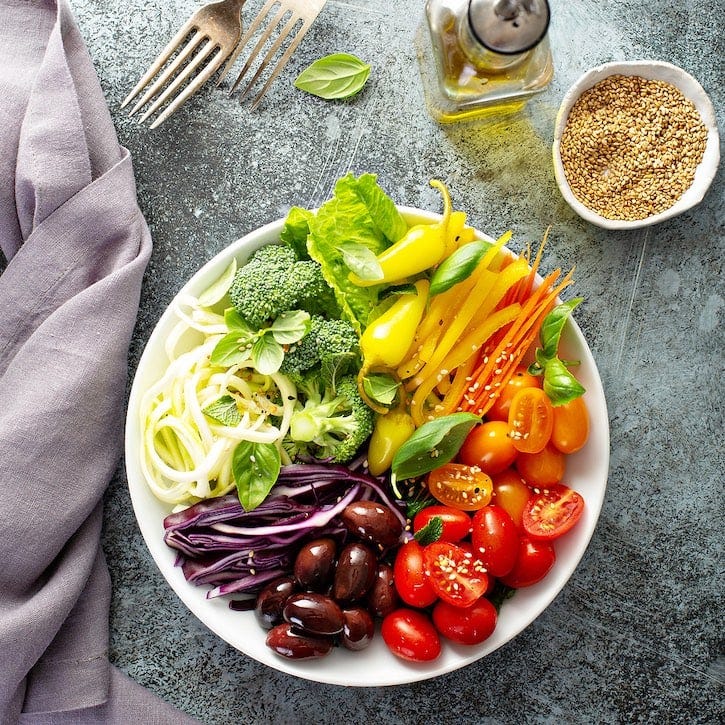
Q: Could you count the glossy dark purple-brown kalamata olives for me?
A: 8